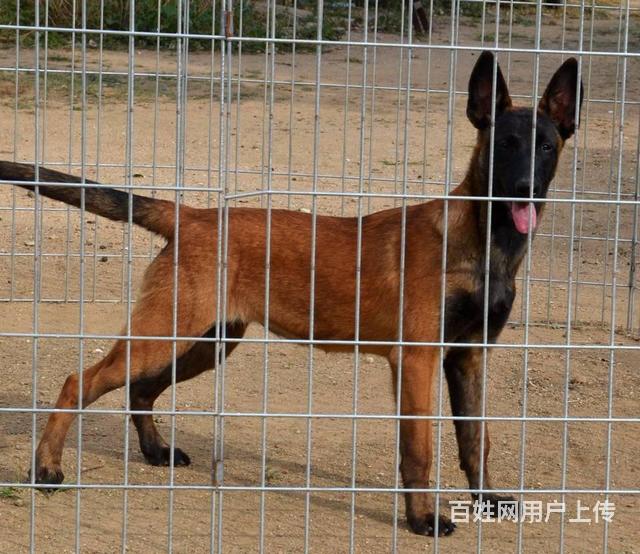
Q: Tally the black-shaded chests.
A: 1